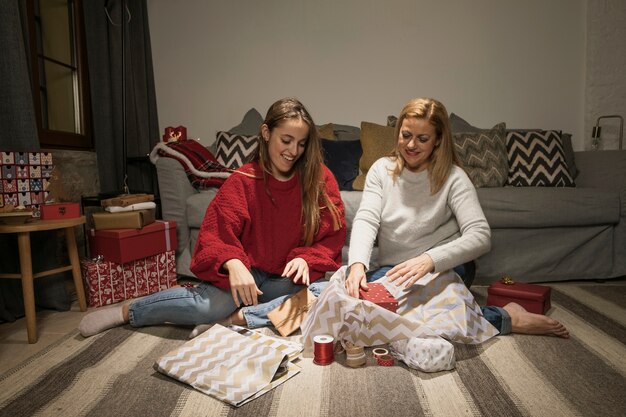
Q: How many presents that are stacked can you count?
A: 5